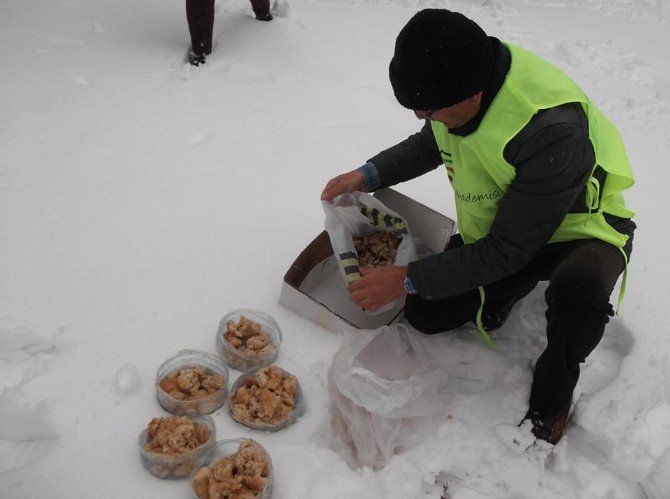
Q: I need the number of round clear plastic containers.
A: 5